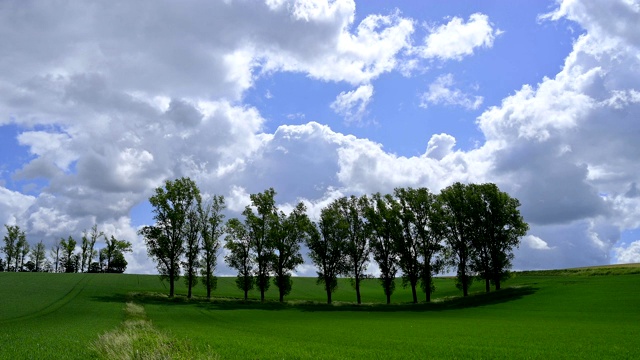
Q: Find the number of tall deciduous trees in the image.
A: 14